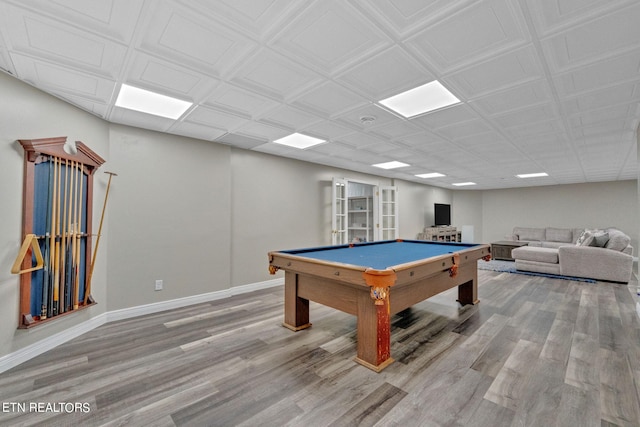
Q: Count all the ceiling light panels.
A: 7